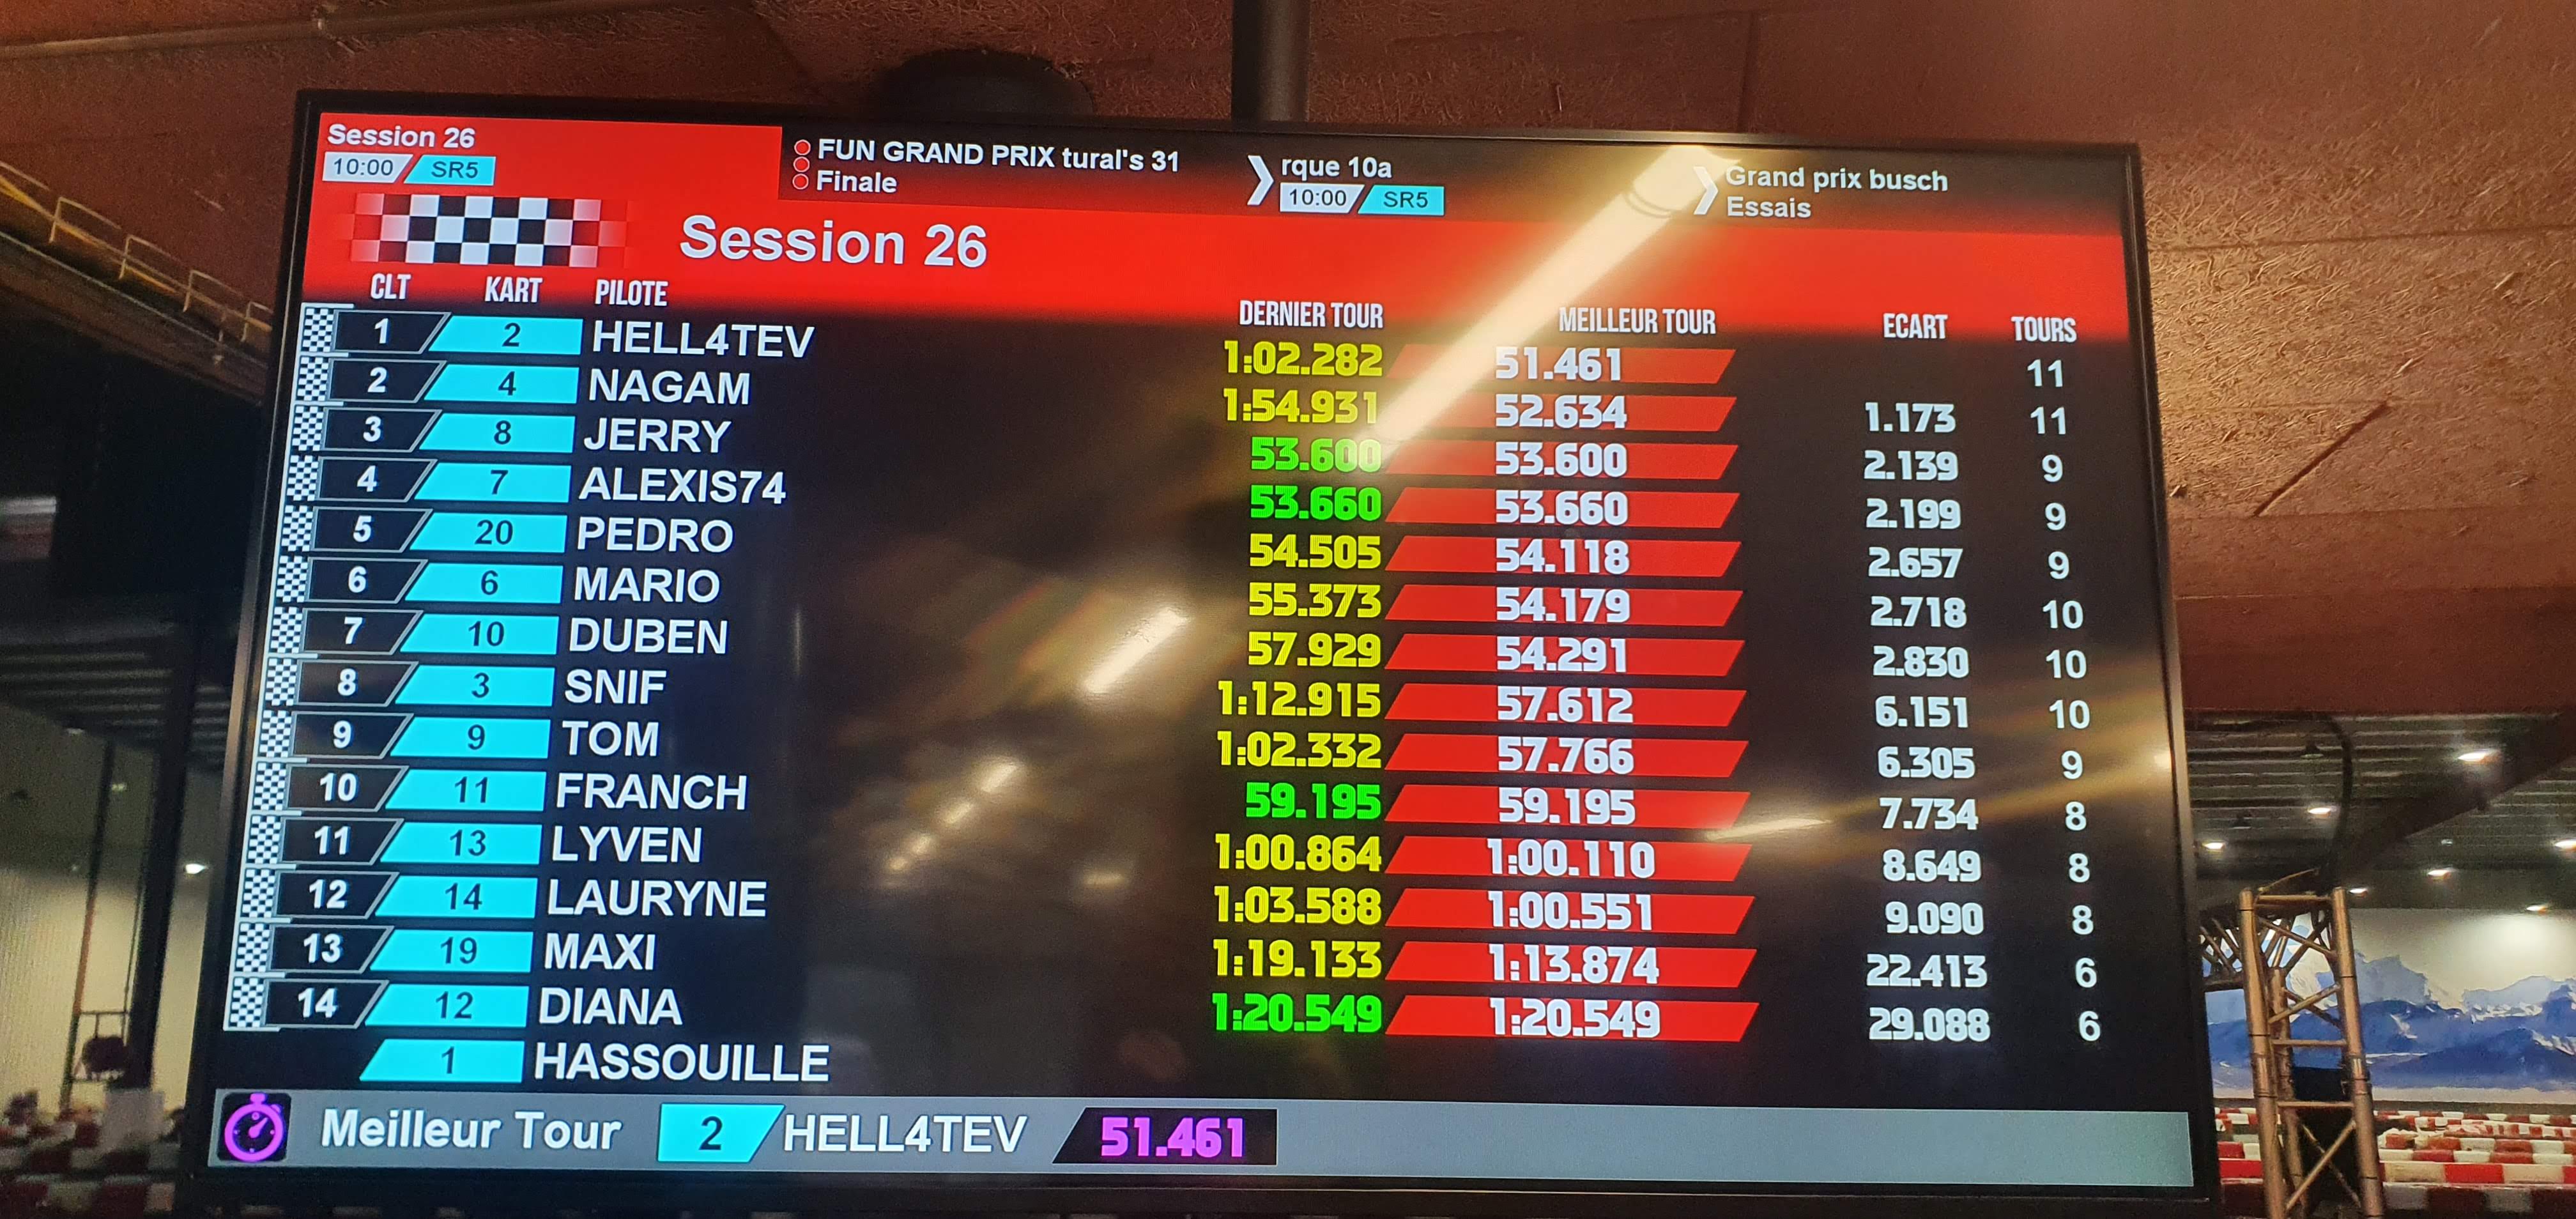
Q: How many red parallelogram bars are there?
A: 14